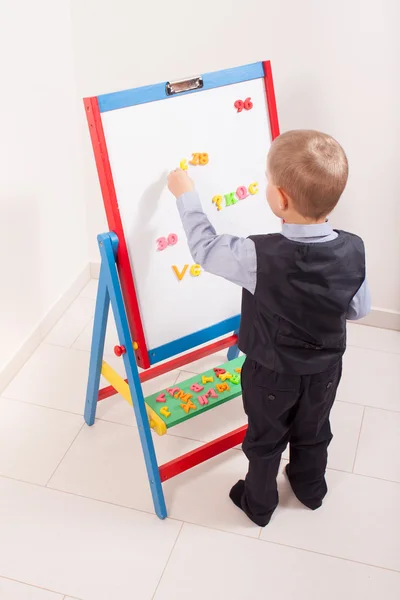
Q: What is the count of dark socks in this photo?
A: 2